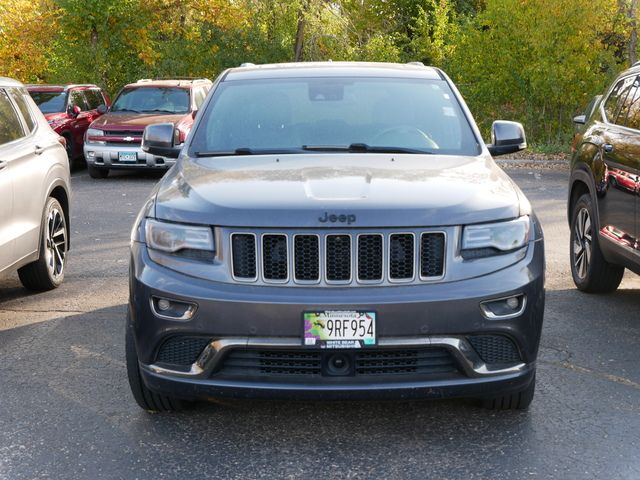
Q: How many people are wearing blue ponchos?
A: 0